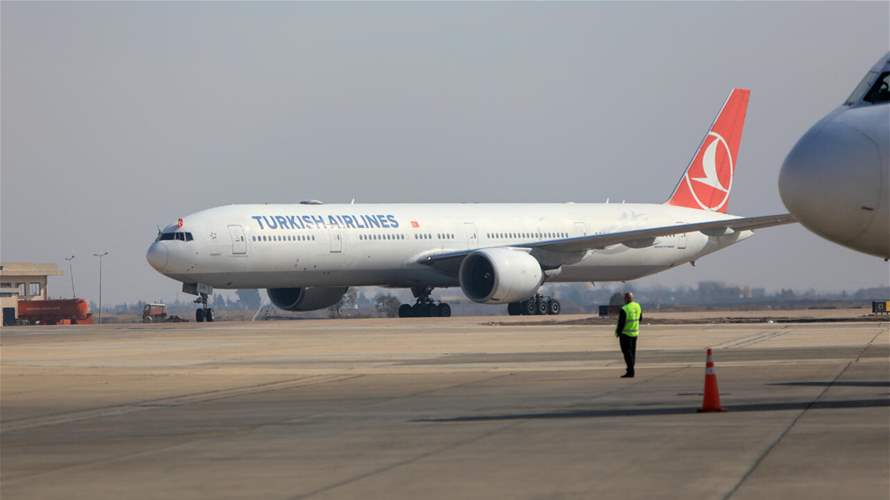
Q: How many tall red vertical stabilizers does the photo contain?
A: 1